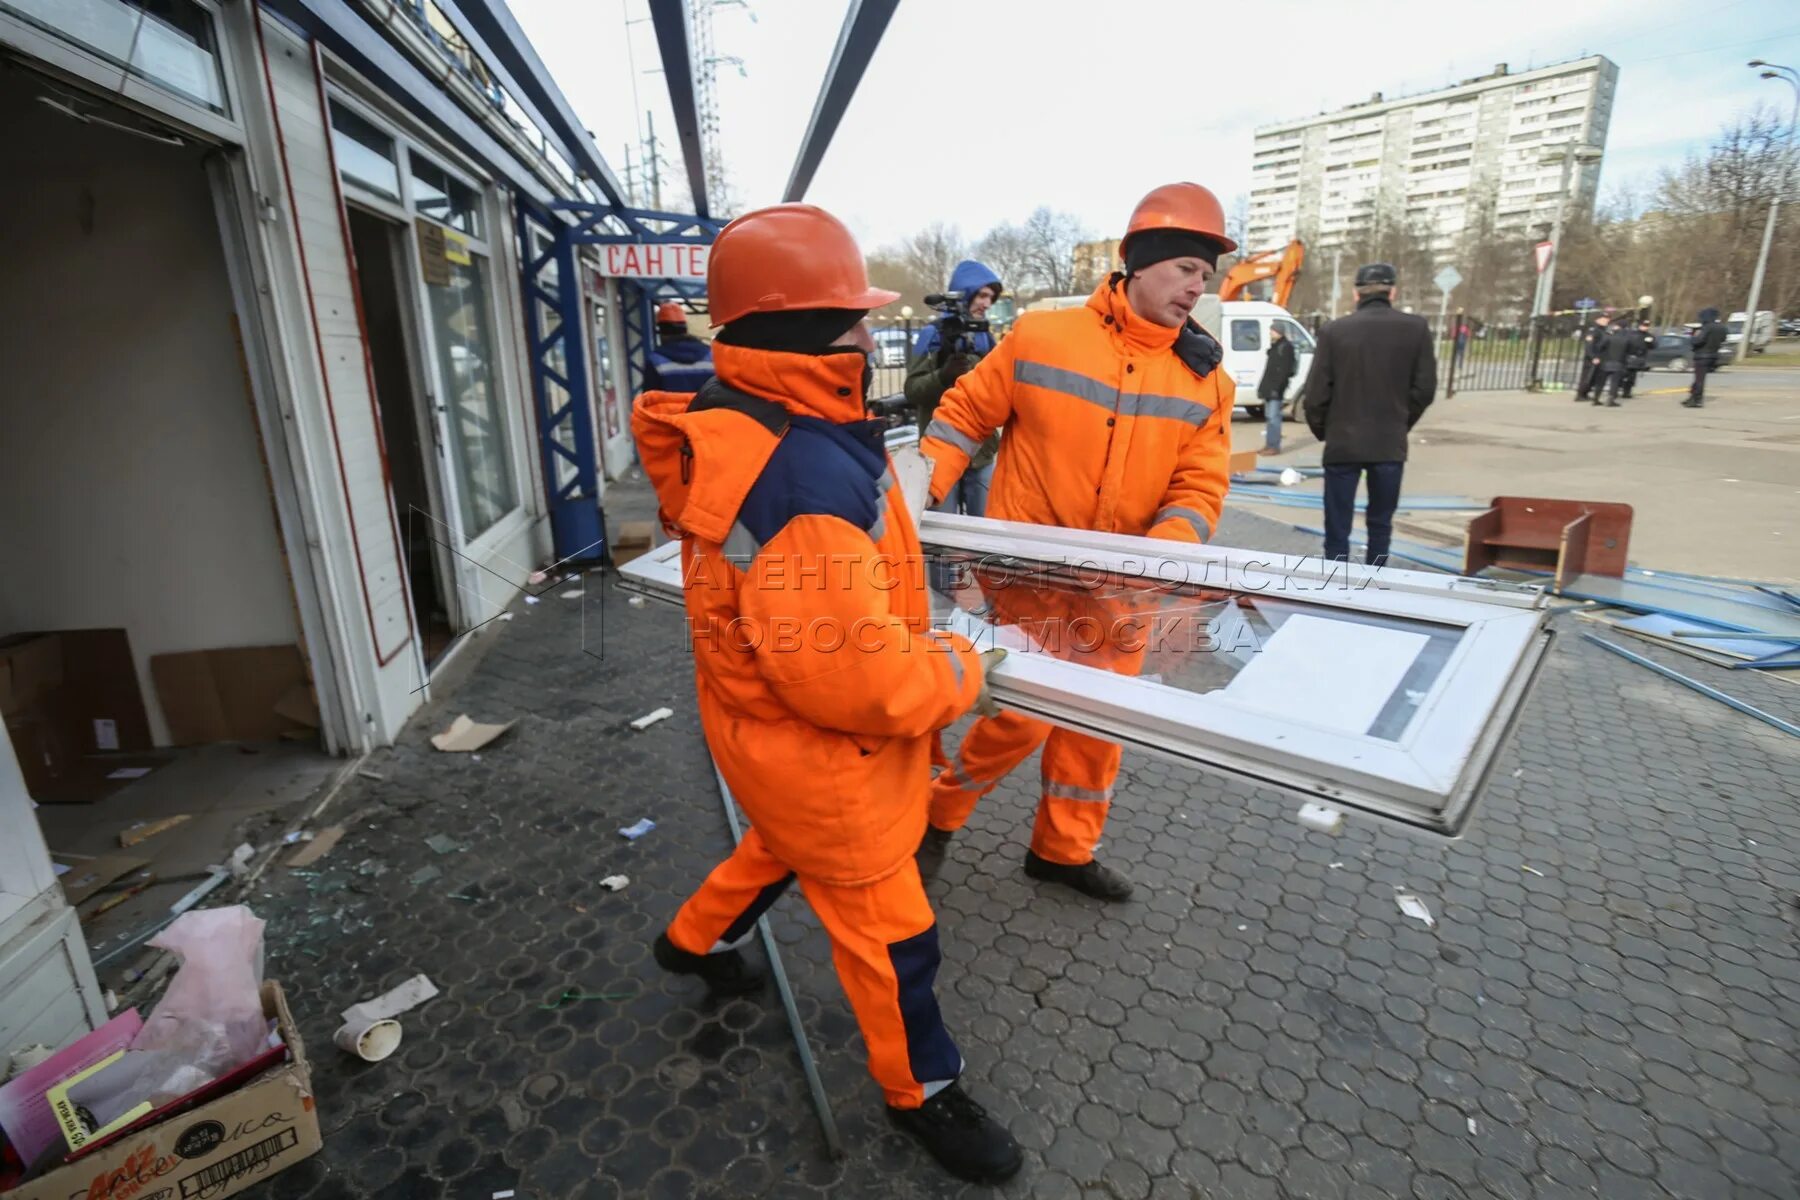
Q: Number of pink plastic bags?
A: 1